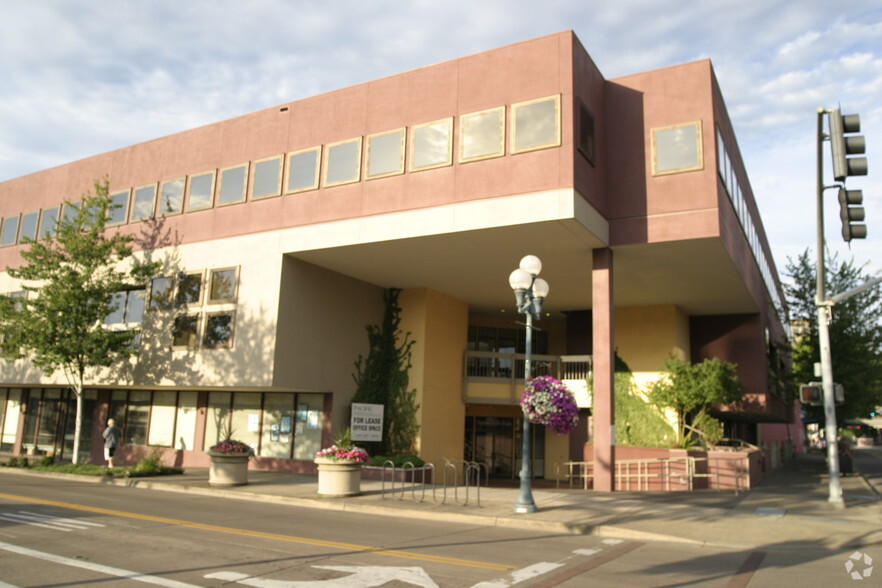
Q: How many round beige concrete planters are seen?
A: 2